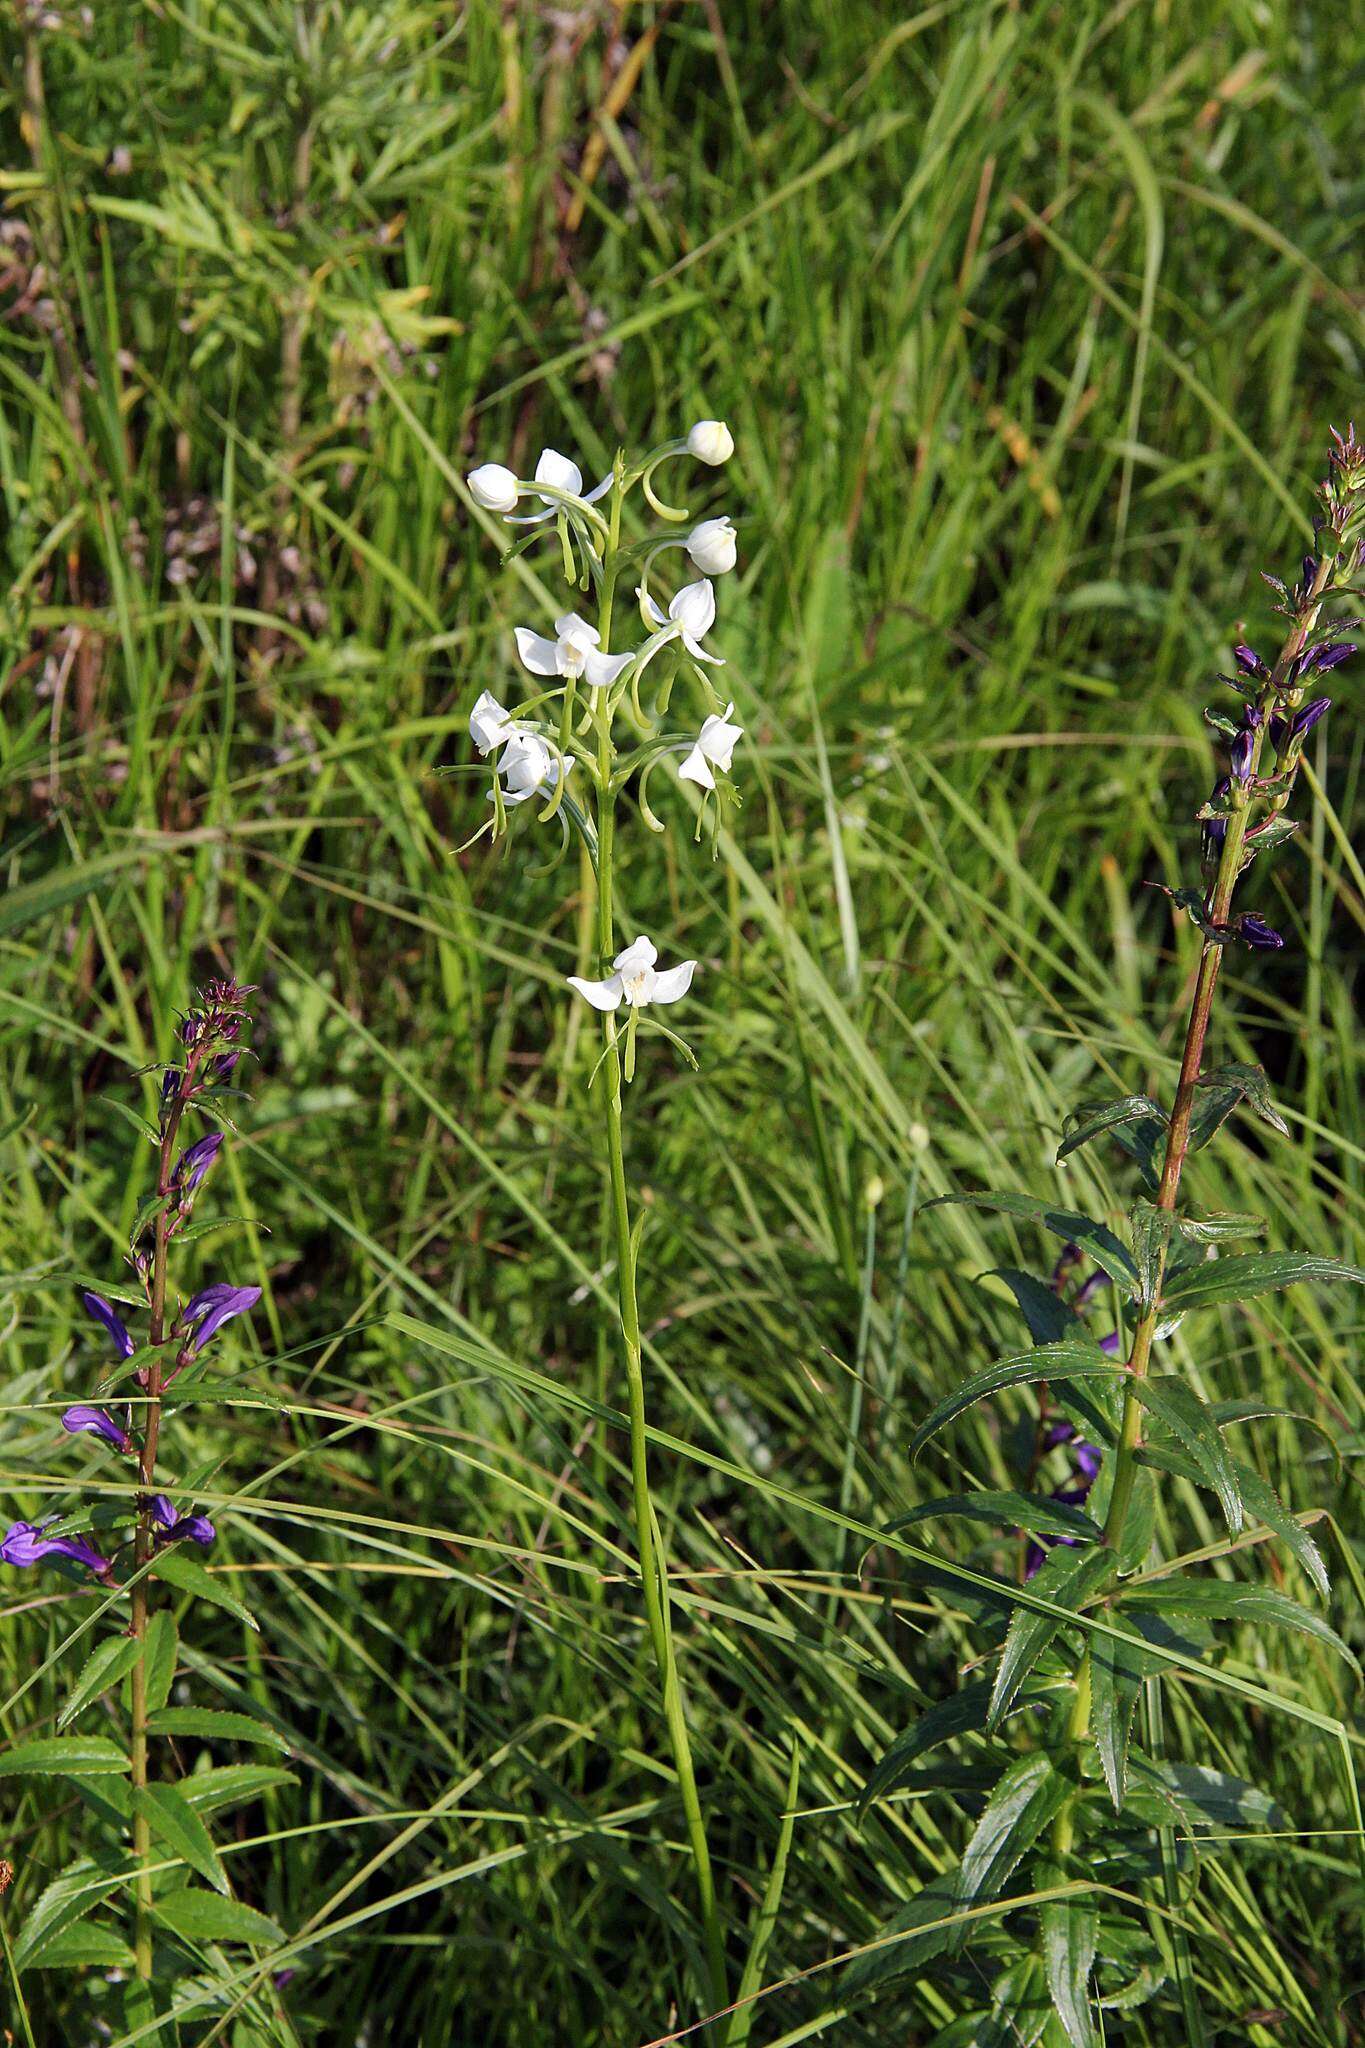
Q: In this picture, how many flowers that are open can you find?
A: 7